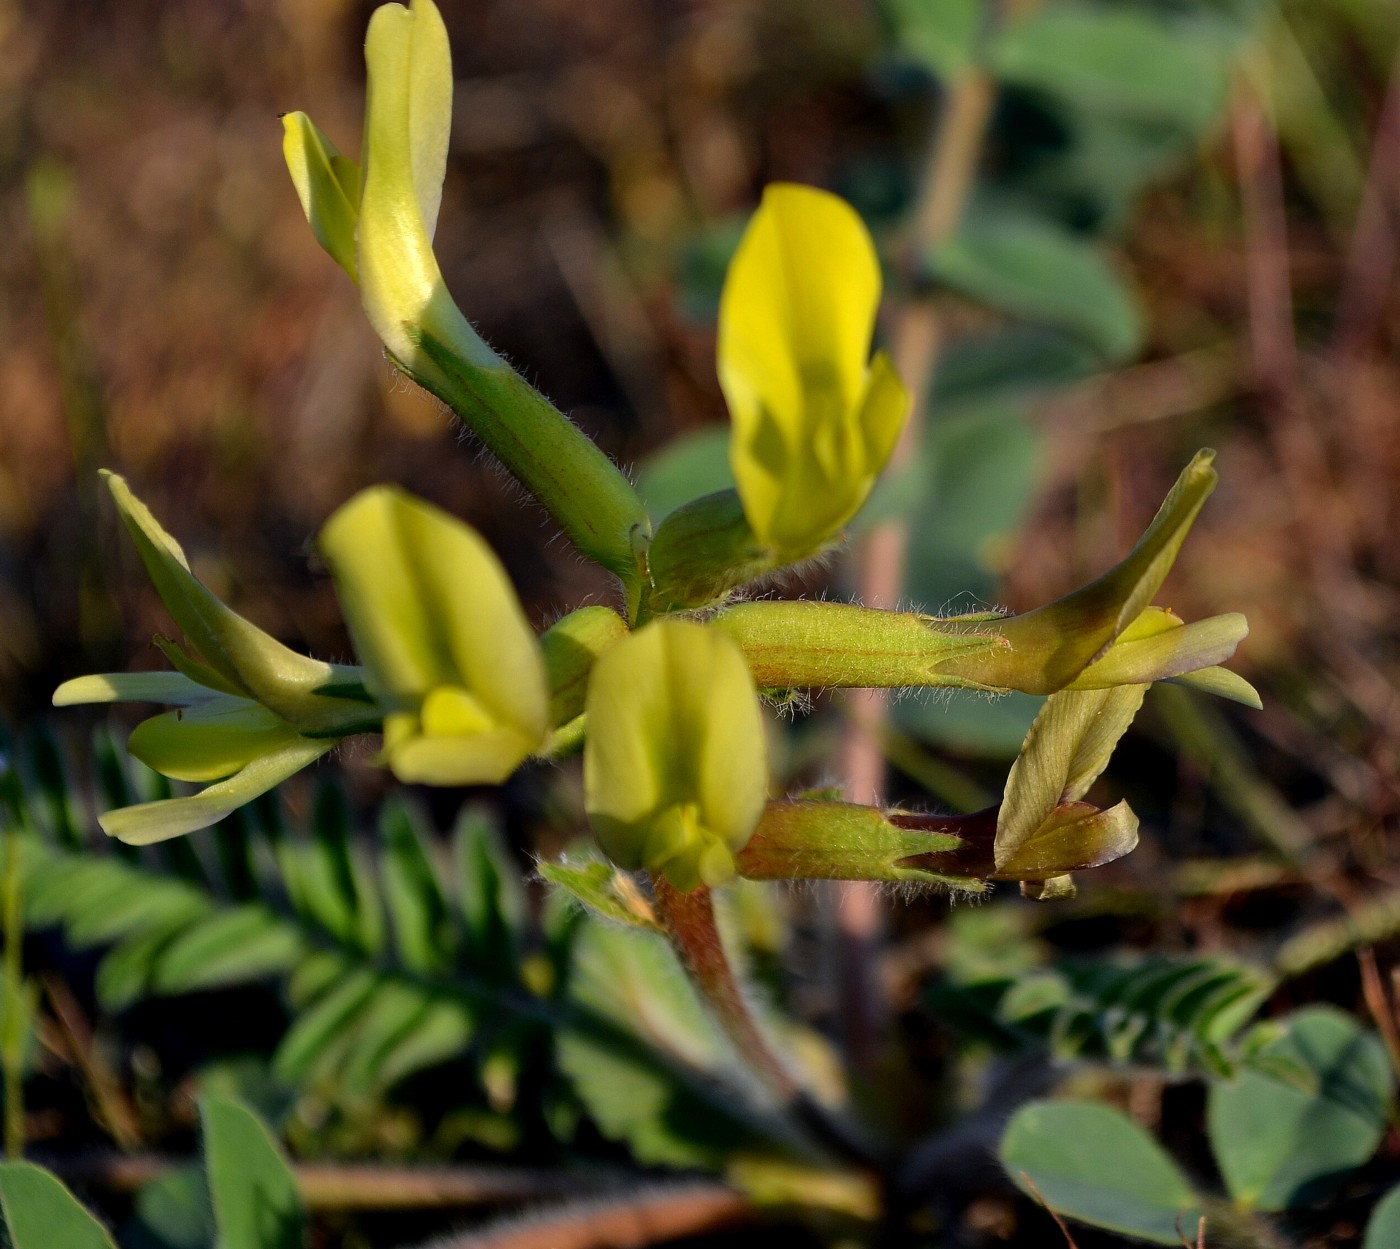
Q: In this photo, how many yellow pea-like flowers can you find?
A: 7